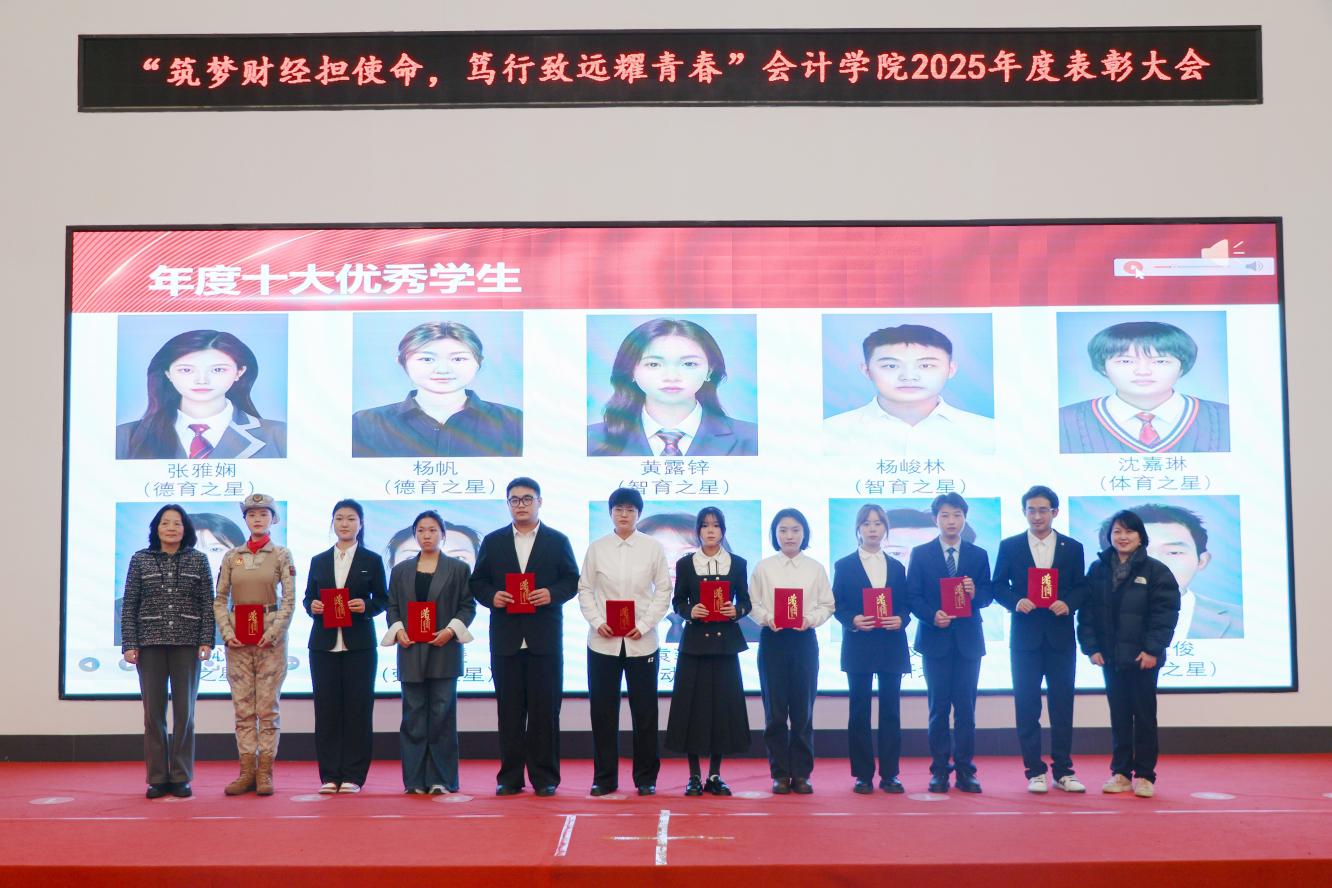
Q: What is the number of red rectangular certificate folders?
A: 10